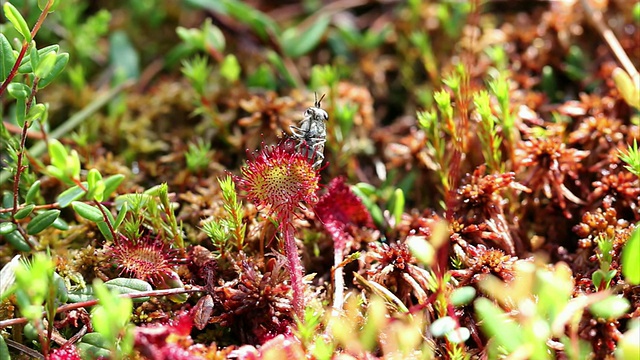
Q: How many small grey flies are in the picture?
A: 1